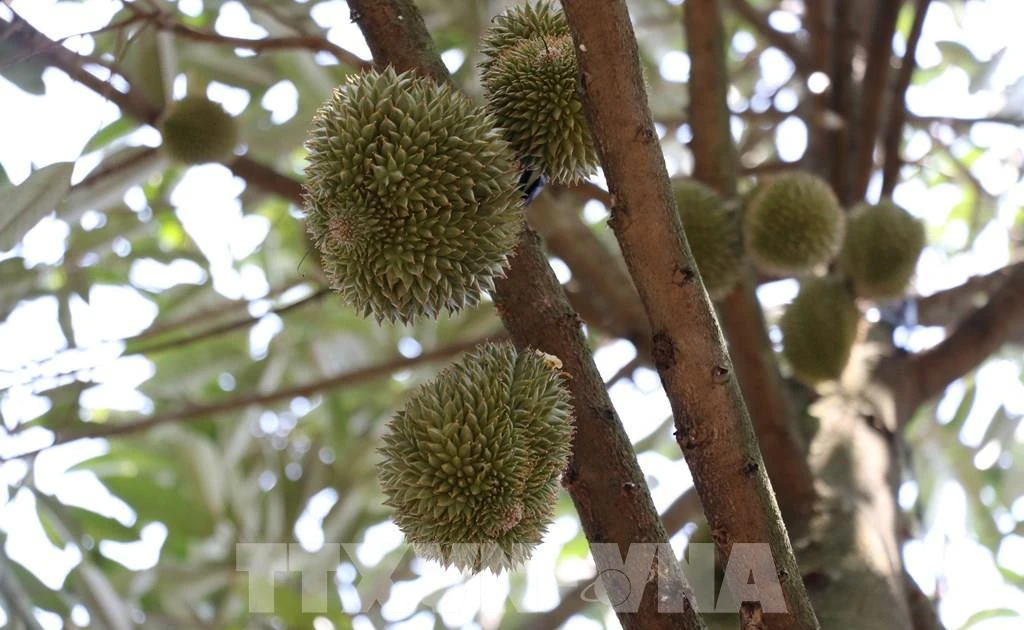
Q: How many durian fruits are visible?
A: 8